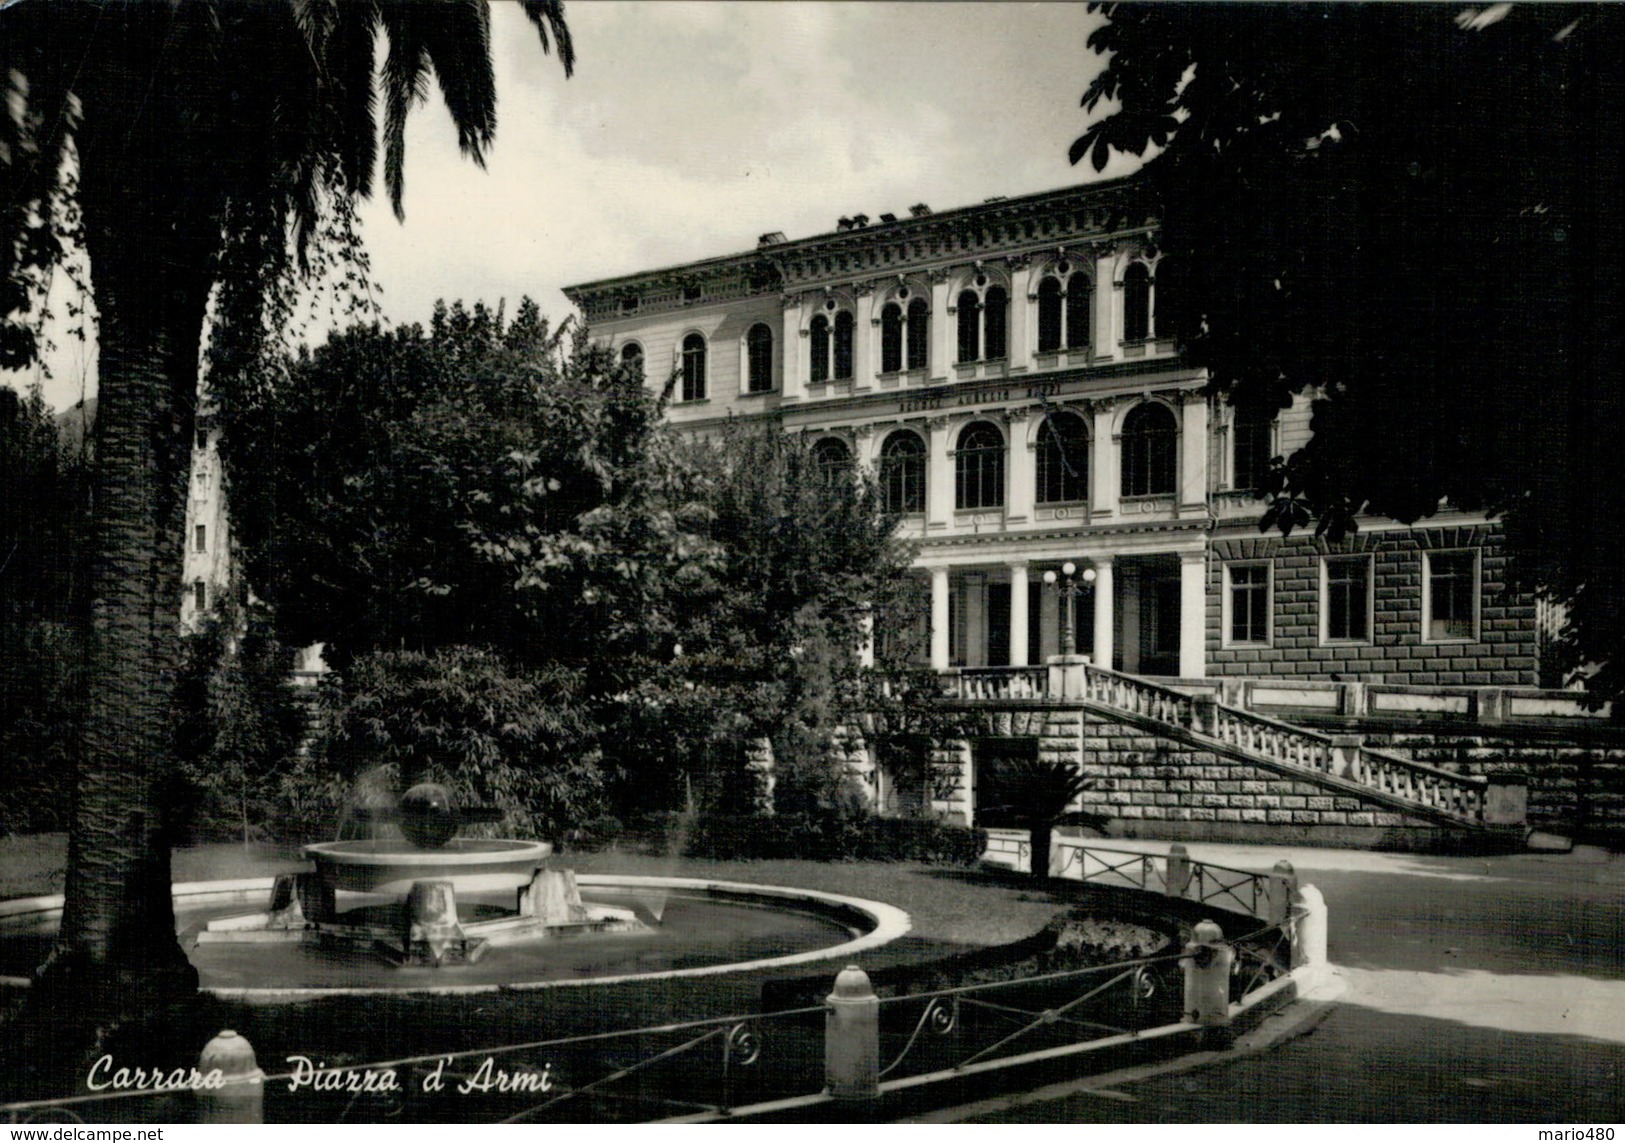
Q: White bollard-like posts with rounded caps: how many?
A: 6